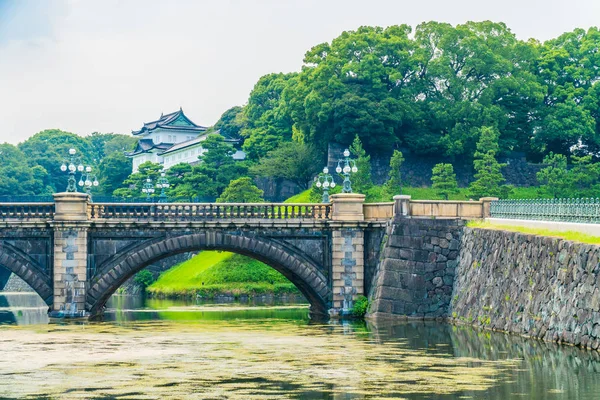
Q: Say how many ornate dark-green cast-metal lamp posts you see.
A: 6